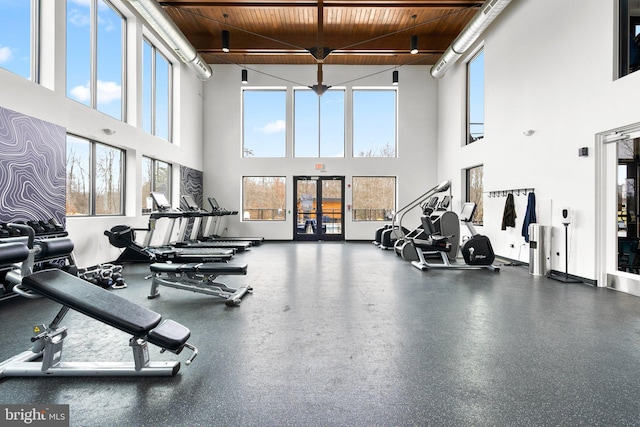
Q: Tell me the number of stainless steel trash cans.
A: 1